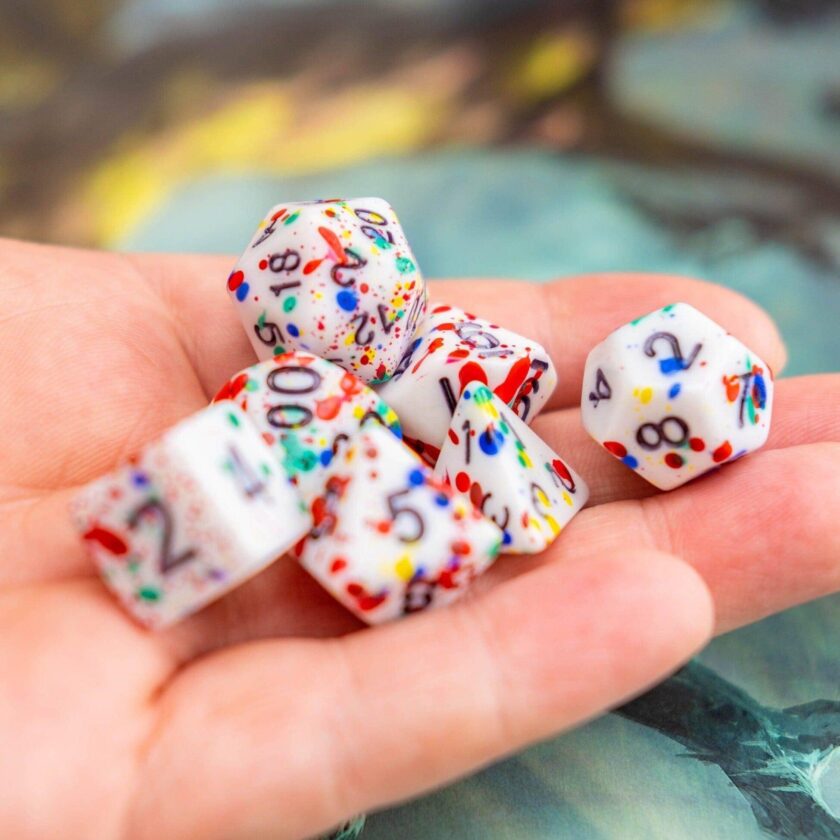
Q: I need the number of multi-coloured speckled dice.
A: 7